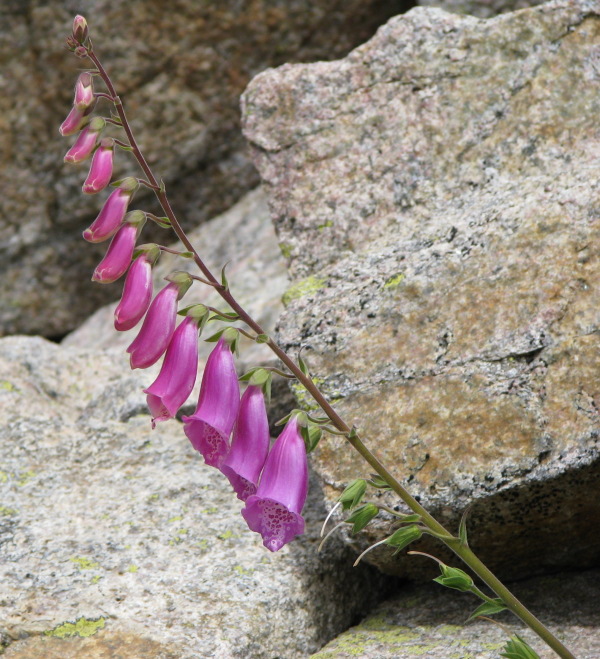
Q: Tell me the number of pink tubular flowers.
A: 12